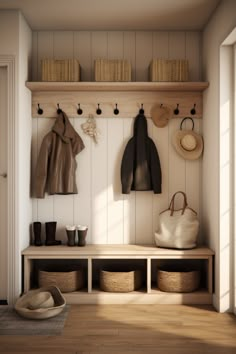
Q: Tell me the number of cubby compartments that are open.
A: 3